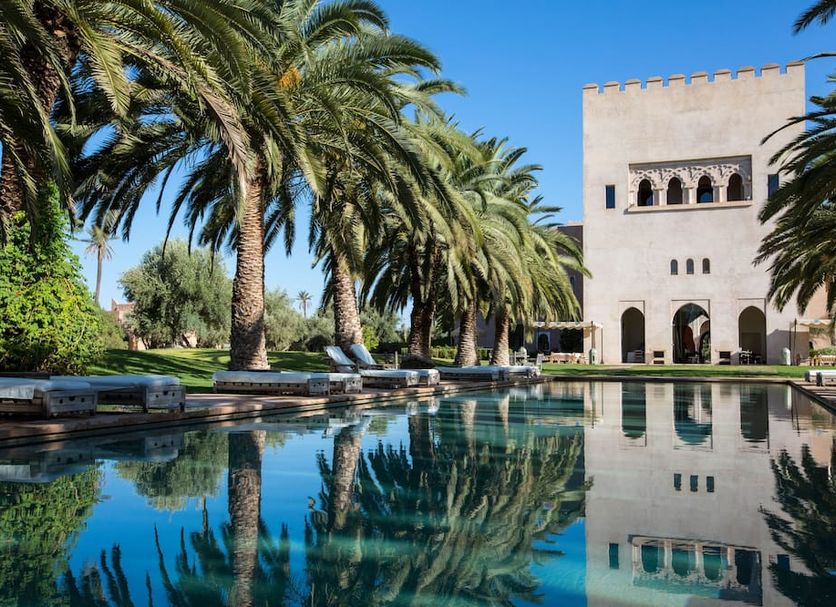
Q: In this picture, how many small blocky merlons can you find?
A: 10